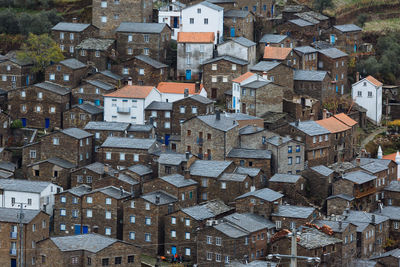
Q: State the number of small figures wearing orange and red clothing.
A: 2